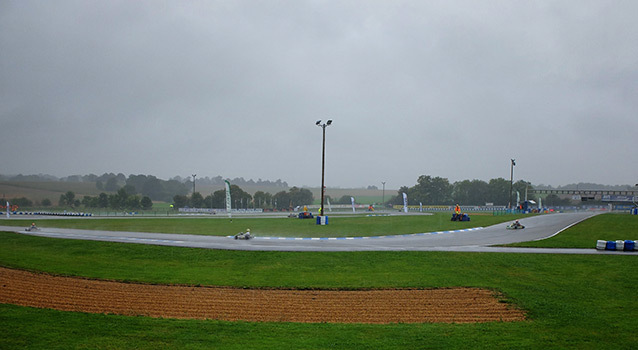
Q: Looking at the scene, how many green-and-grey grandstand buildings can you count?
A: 0